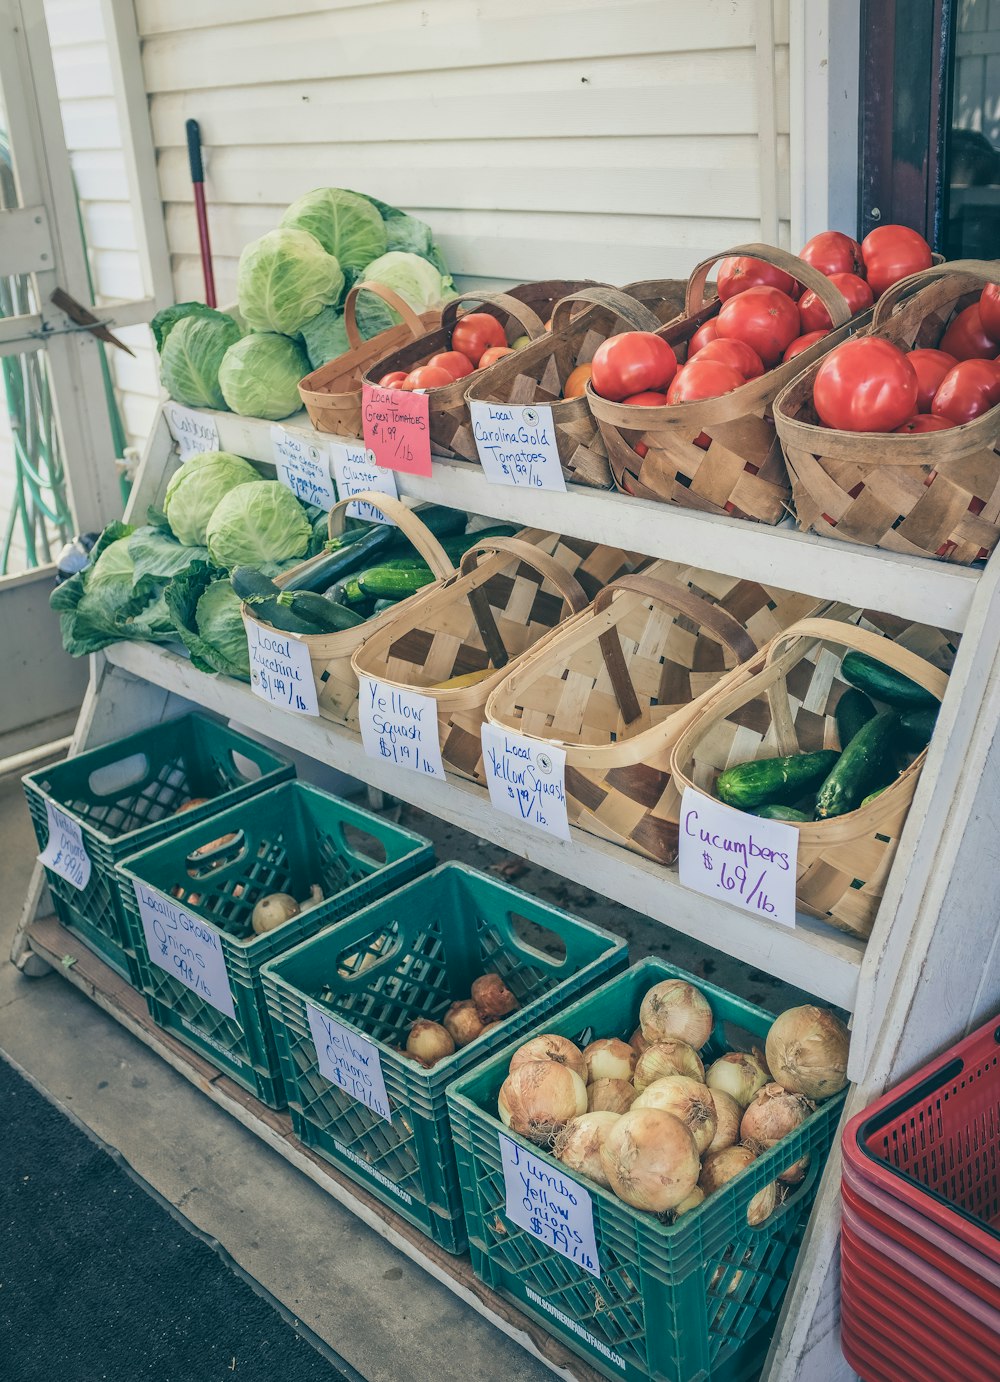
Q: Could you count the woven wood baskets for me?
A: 9